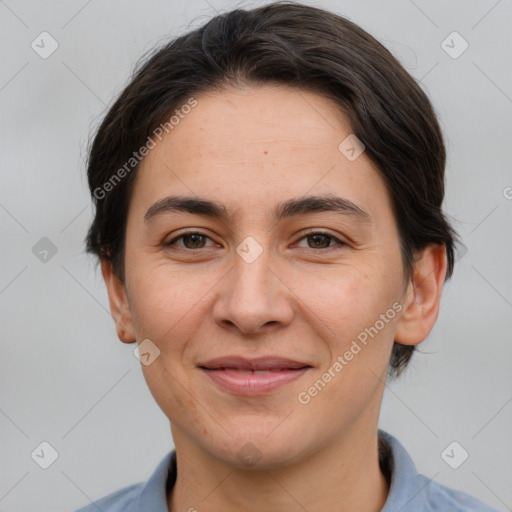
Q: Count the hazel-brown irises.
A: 2